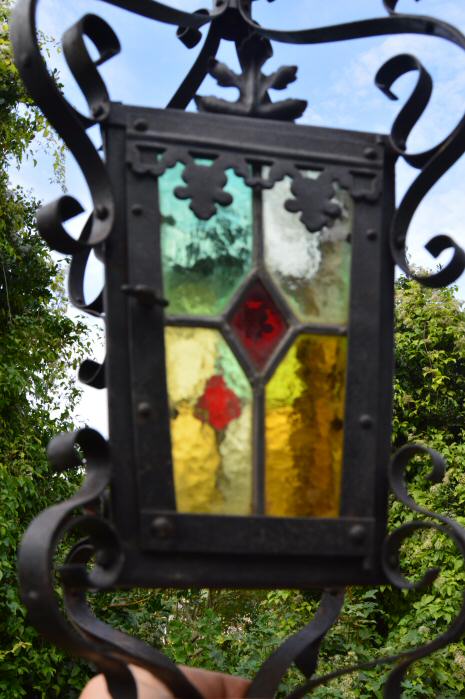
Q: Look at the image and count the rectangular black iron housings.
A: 1